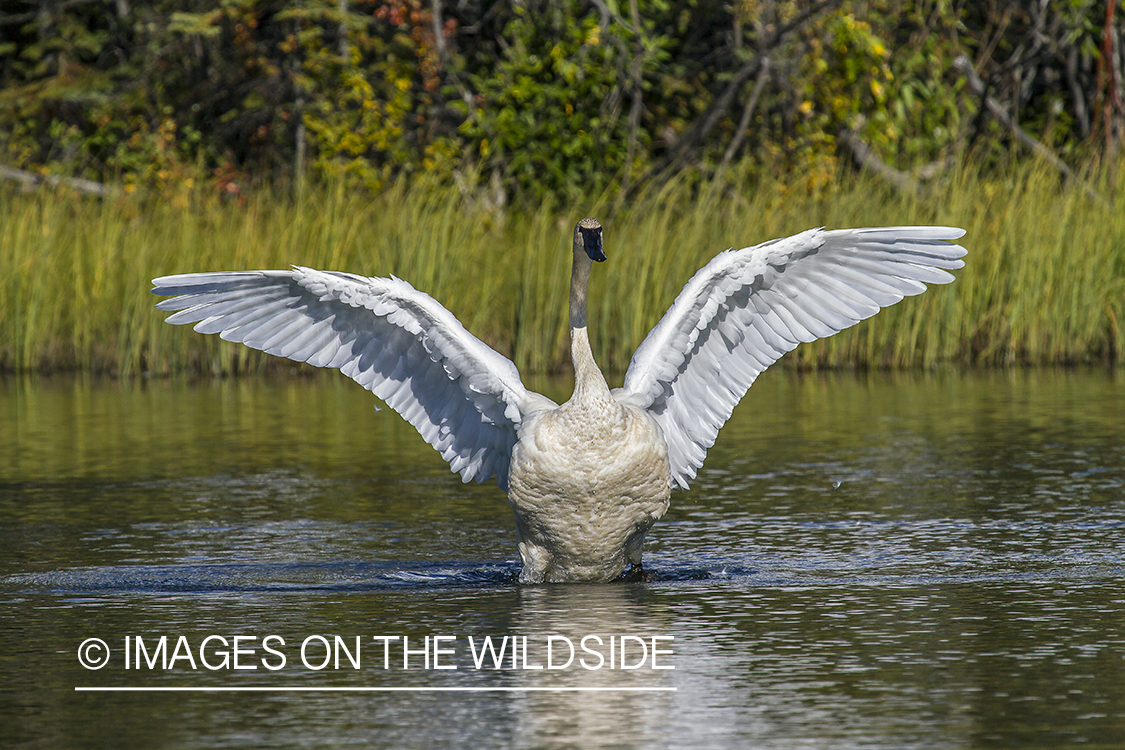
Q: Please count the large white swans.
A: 1